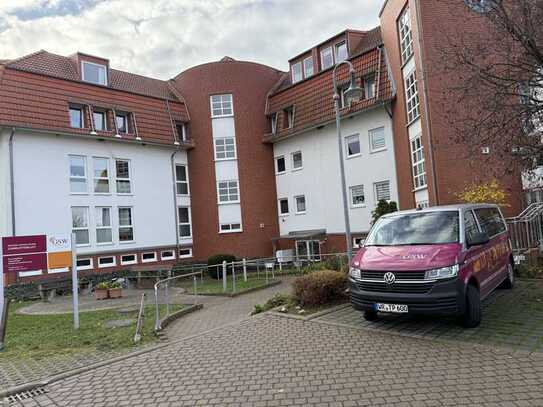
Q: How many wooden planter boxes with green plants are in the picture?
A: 2